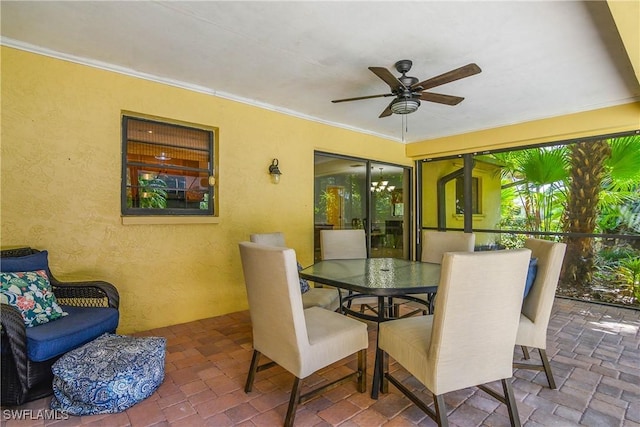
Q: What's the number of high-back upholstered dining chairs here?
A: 6